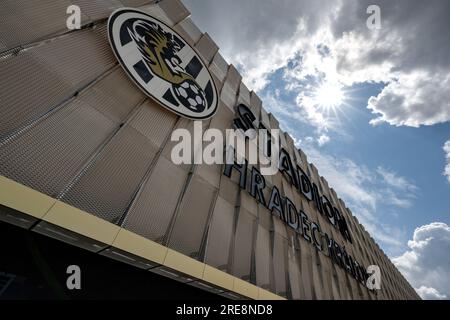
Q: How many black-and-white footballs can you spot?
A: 1